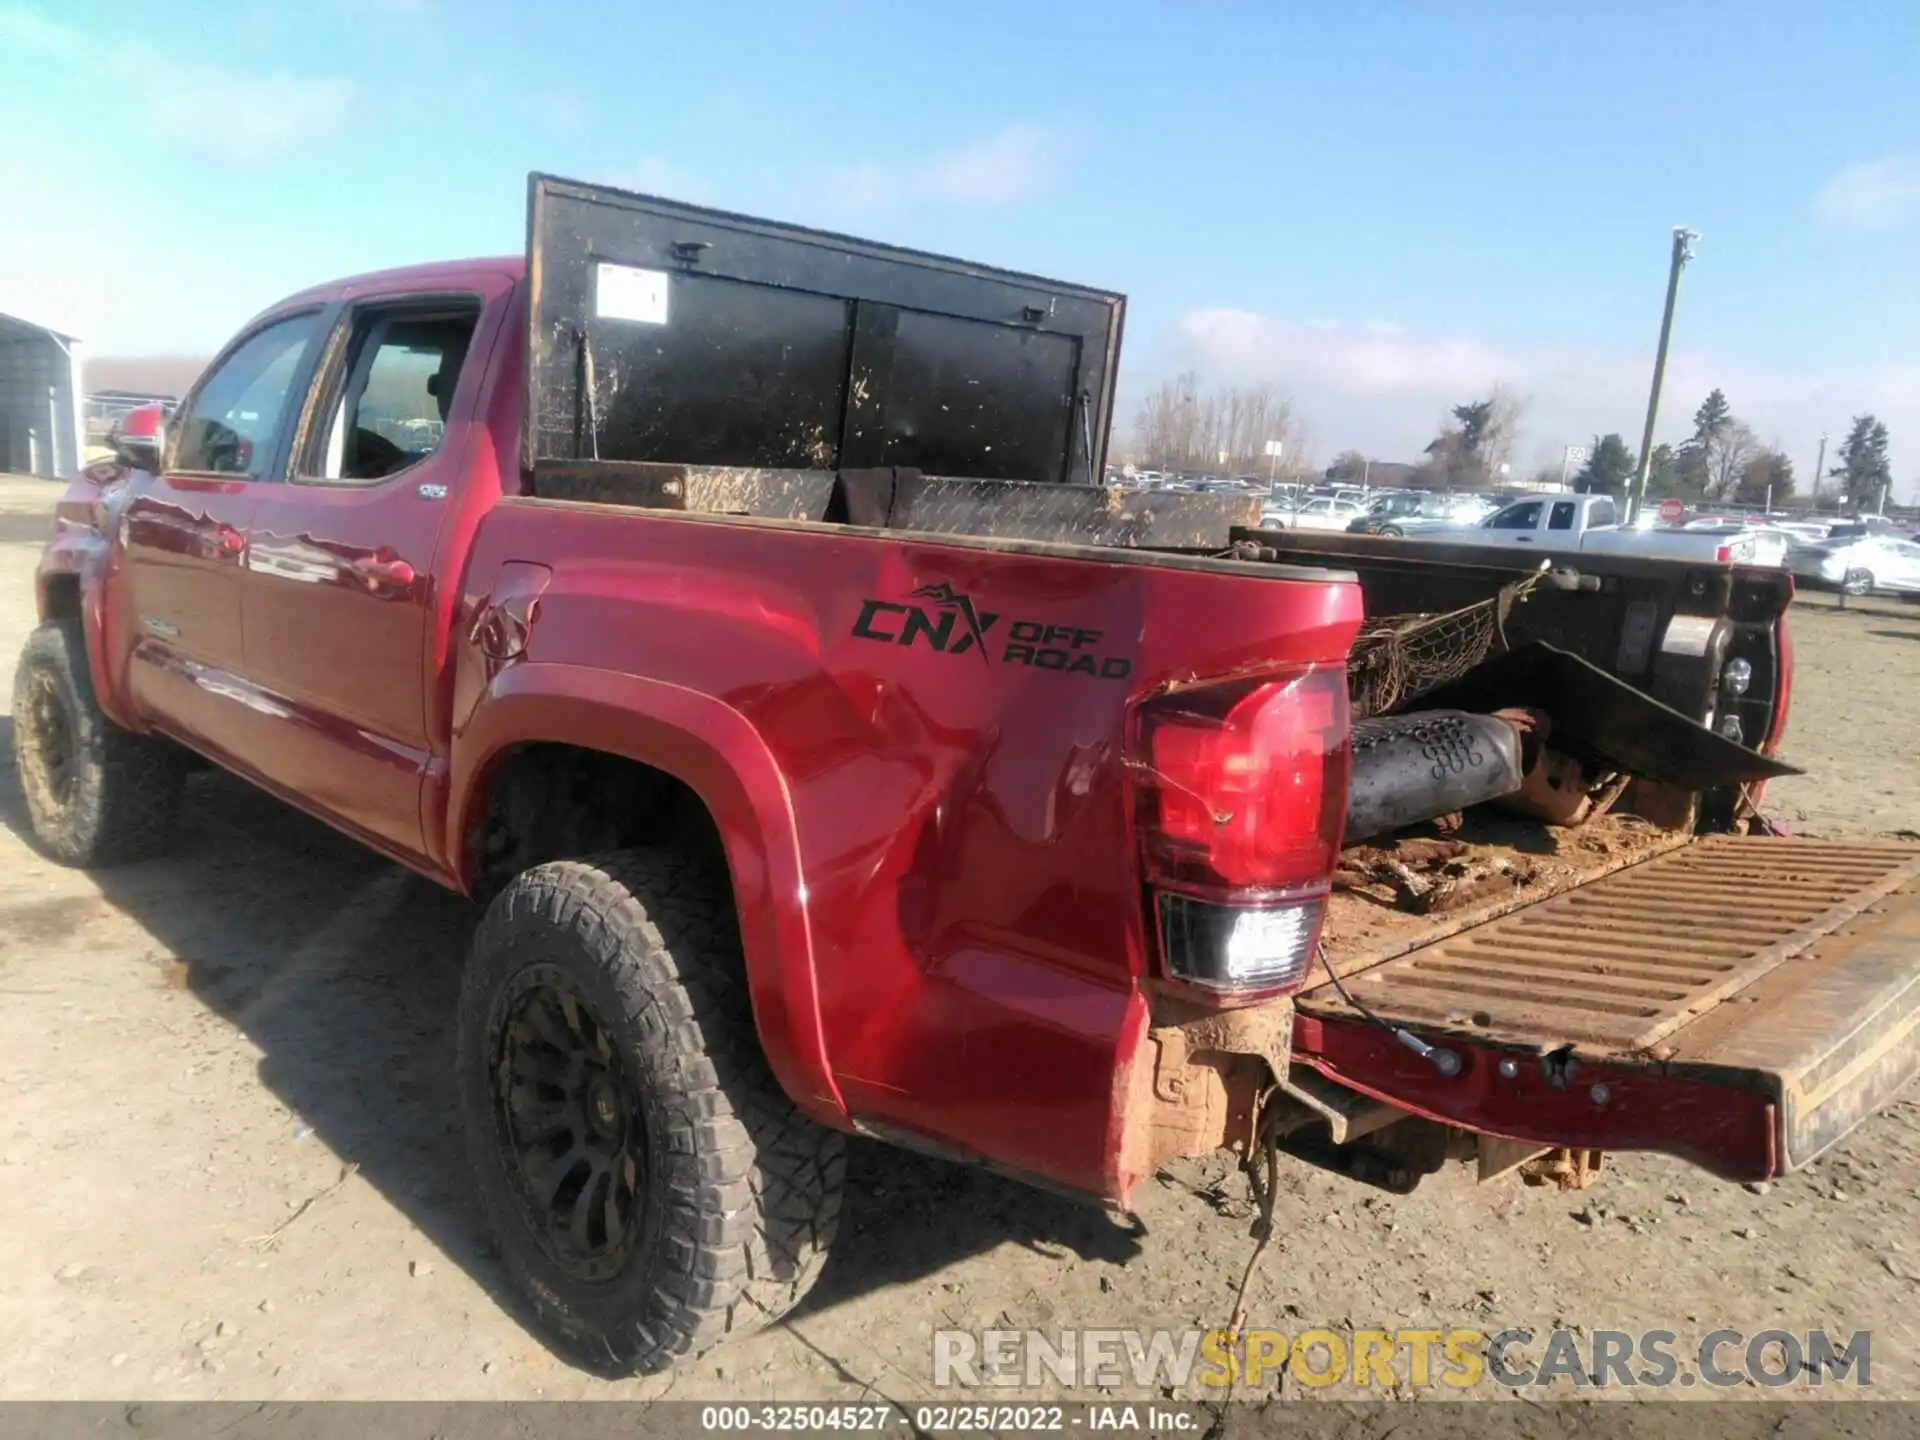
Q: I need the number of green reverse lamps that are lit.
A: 0